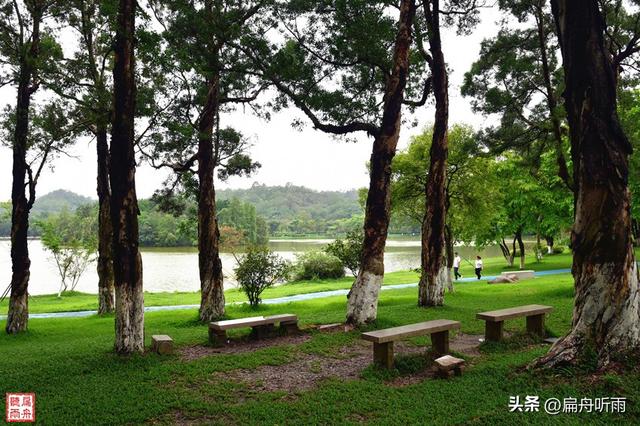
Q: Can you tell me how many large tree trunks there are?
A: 7